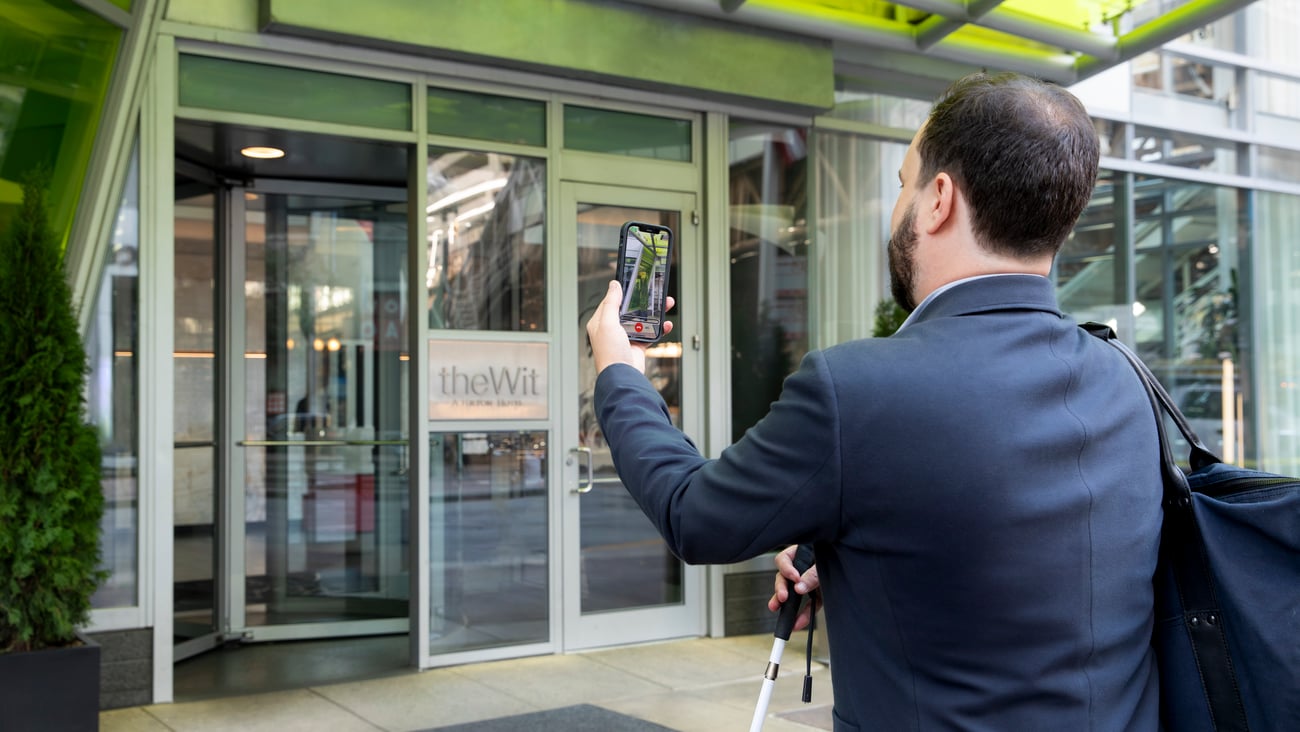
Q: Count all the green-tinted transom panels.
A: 3